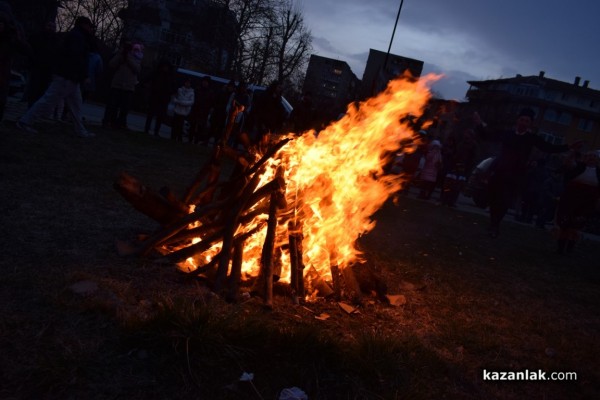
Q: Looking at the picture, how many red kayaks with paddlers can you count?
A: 0